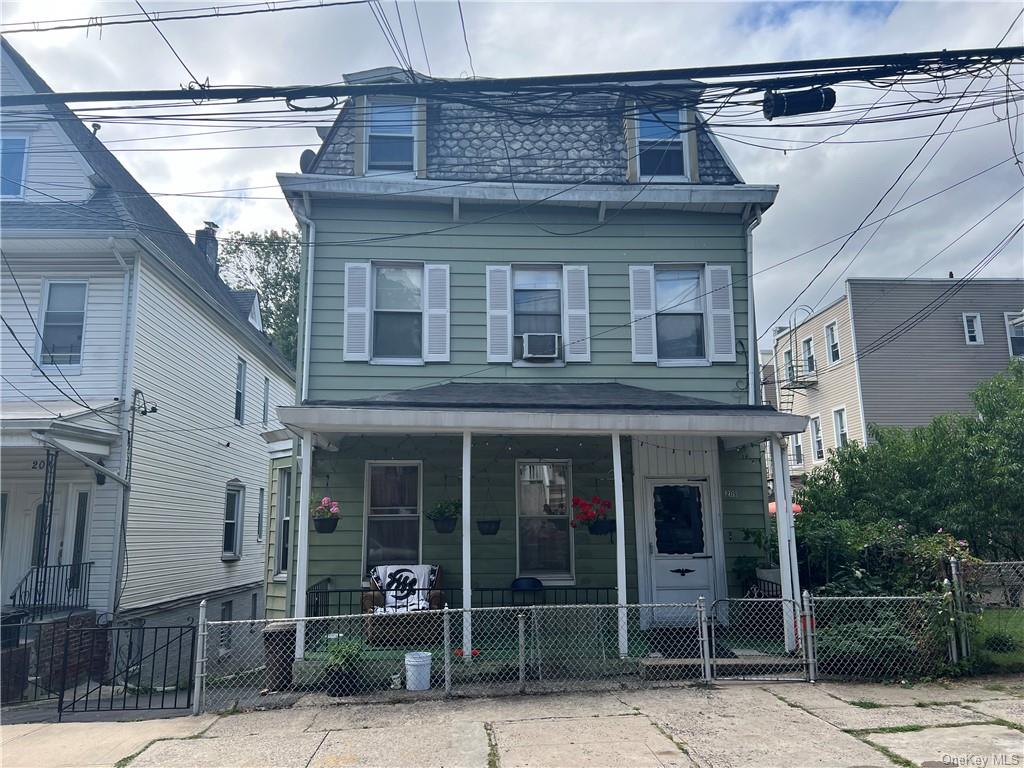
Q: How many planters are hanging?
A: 4